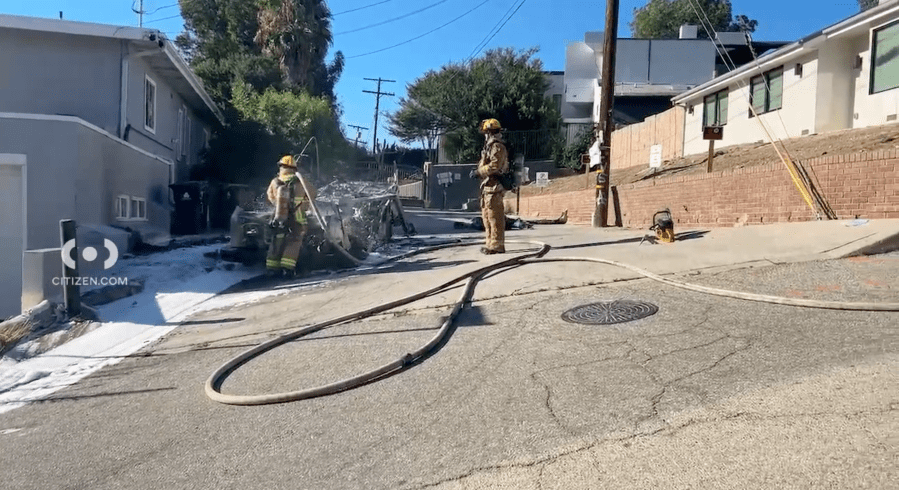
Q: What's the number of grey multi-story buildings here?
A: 2